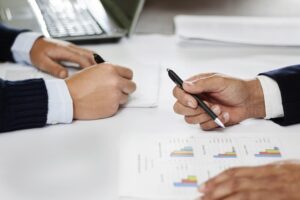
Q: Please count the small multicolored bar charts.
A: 4